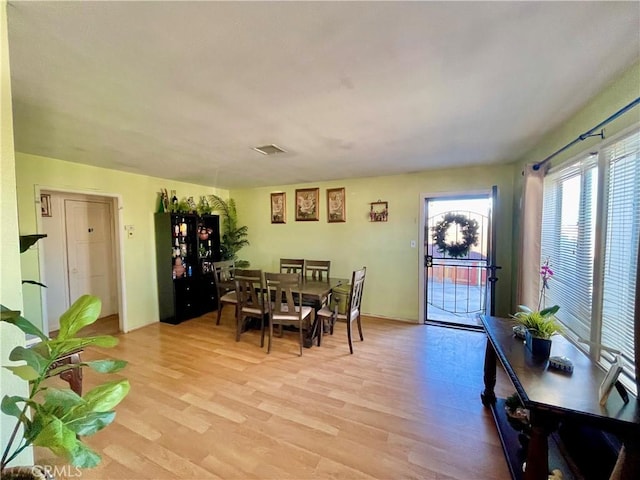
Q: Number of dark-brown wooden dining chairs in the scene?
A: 6